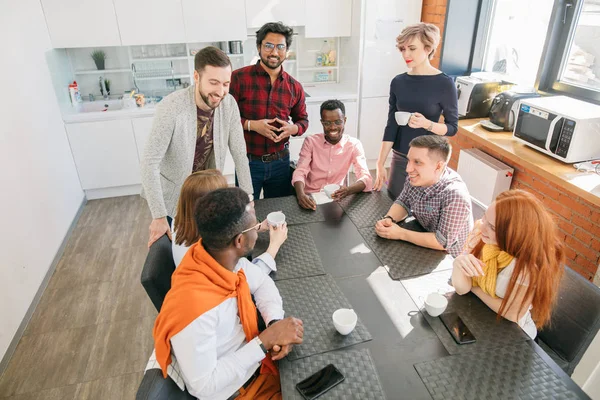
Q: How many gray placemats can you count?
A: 8